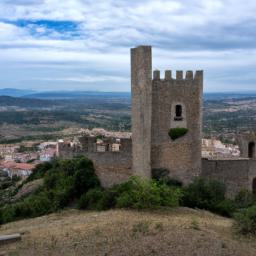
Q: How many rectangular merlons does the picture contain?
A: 5